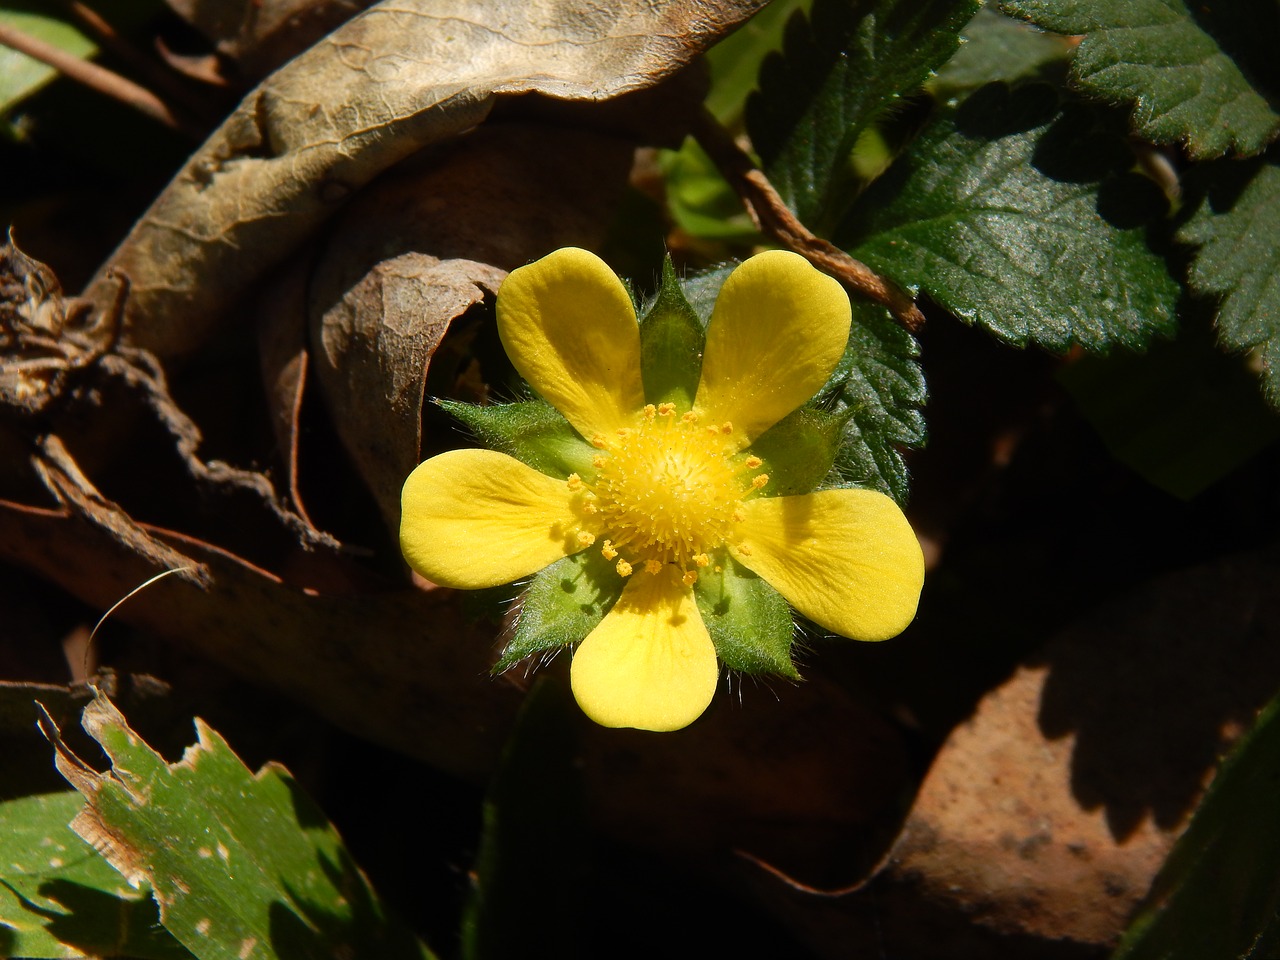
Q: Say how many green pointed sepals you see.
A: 5